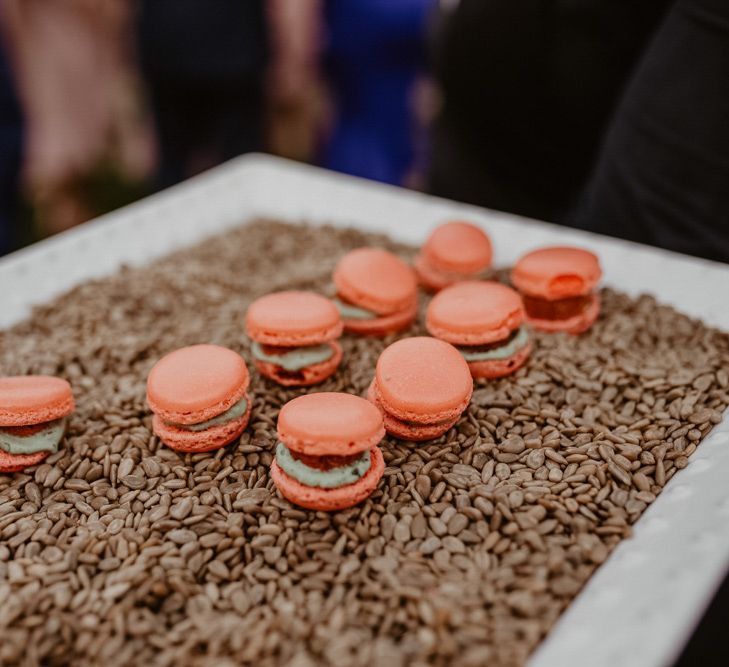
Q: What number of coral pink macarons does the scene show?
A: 9